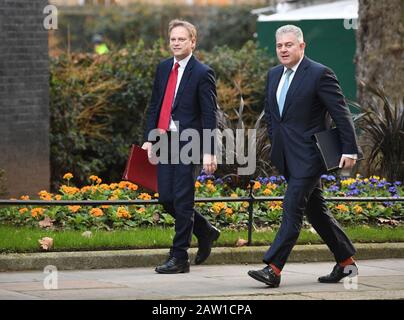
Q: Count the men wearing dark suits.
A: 2